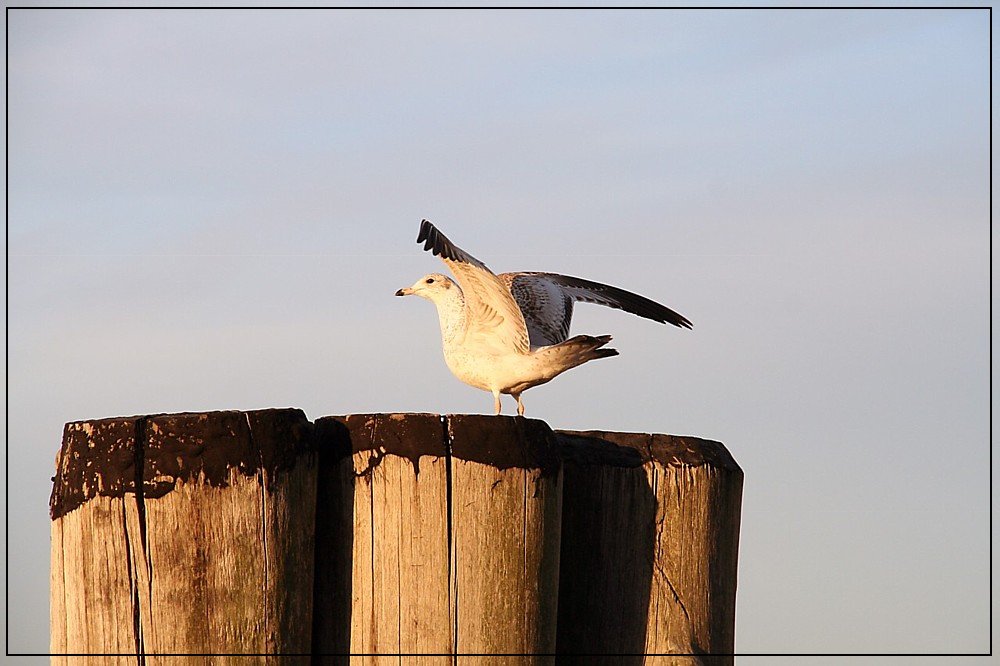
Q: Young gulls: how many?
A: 1